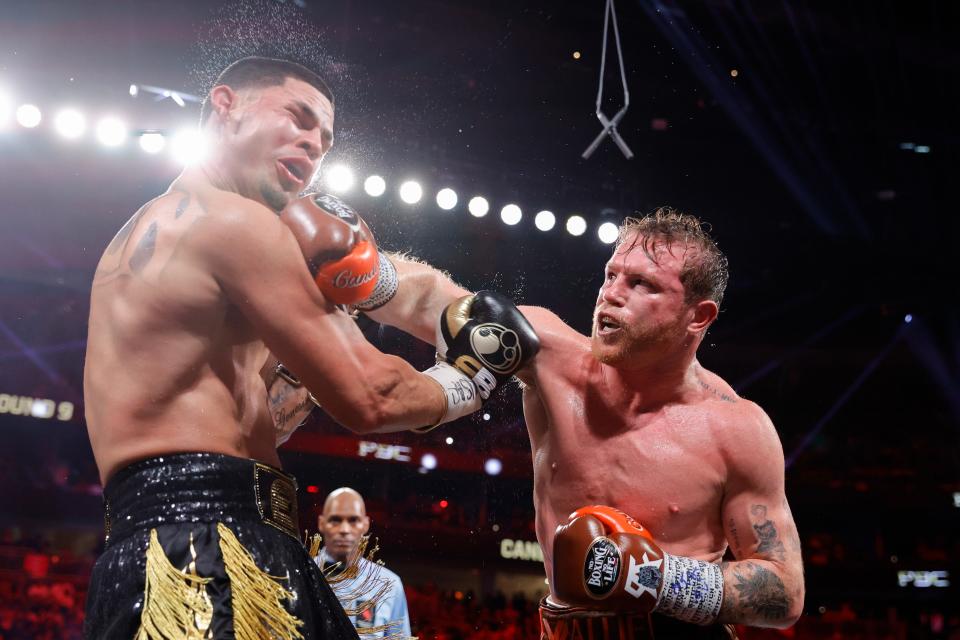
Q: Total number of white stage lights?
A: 15